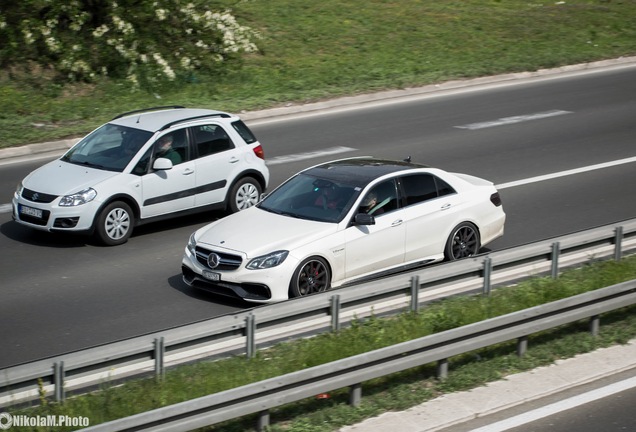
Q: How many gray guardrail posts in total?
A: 13